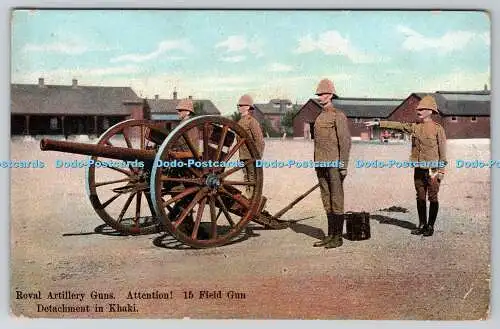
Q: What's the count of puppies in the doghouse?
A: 0